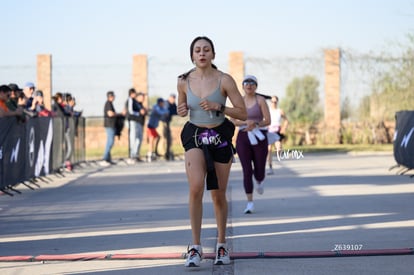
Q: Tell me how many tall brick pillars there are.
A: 4